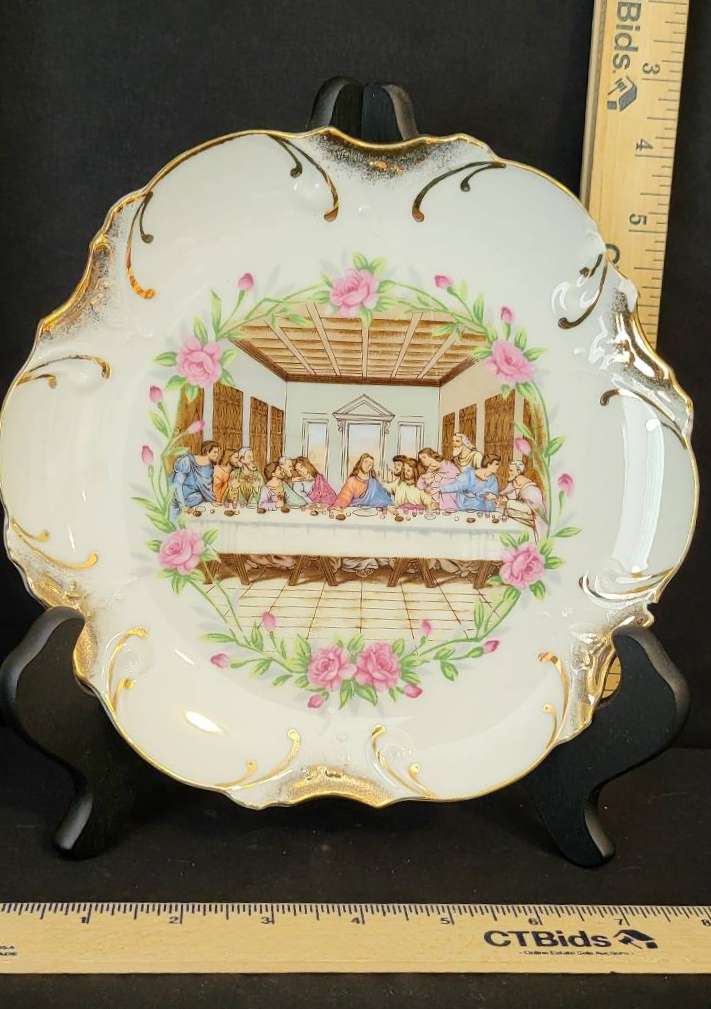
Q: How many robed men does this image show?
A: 13